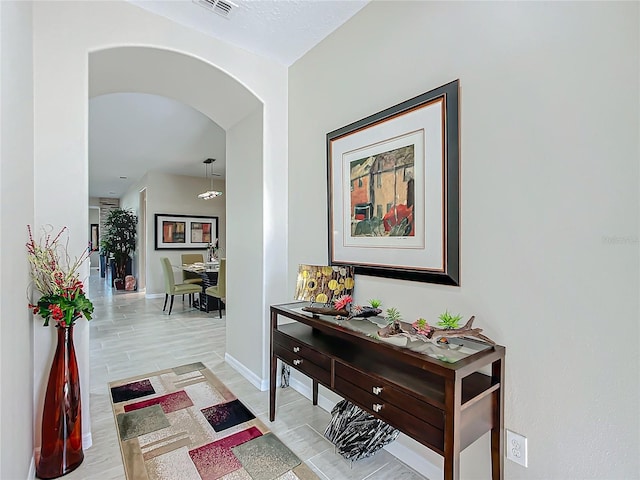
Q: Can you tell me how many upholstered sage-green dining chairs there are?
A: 3